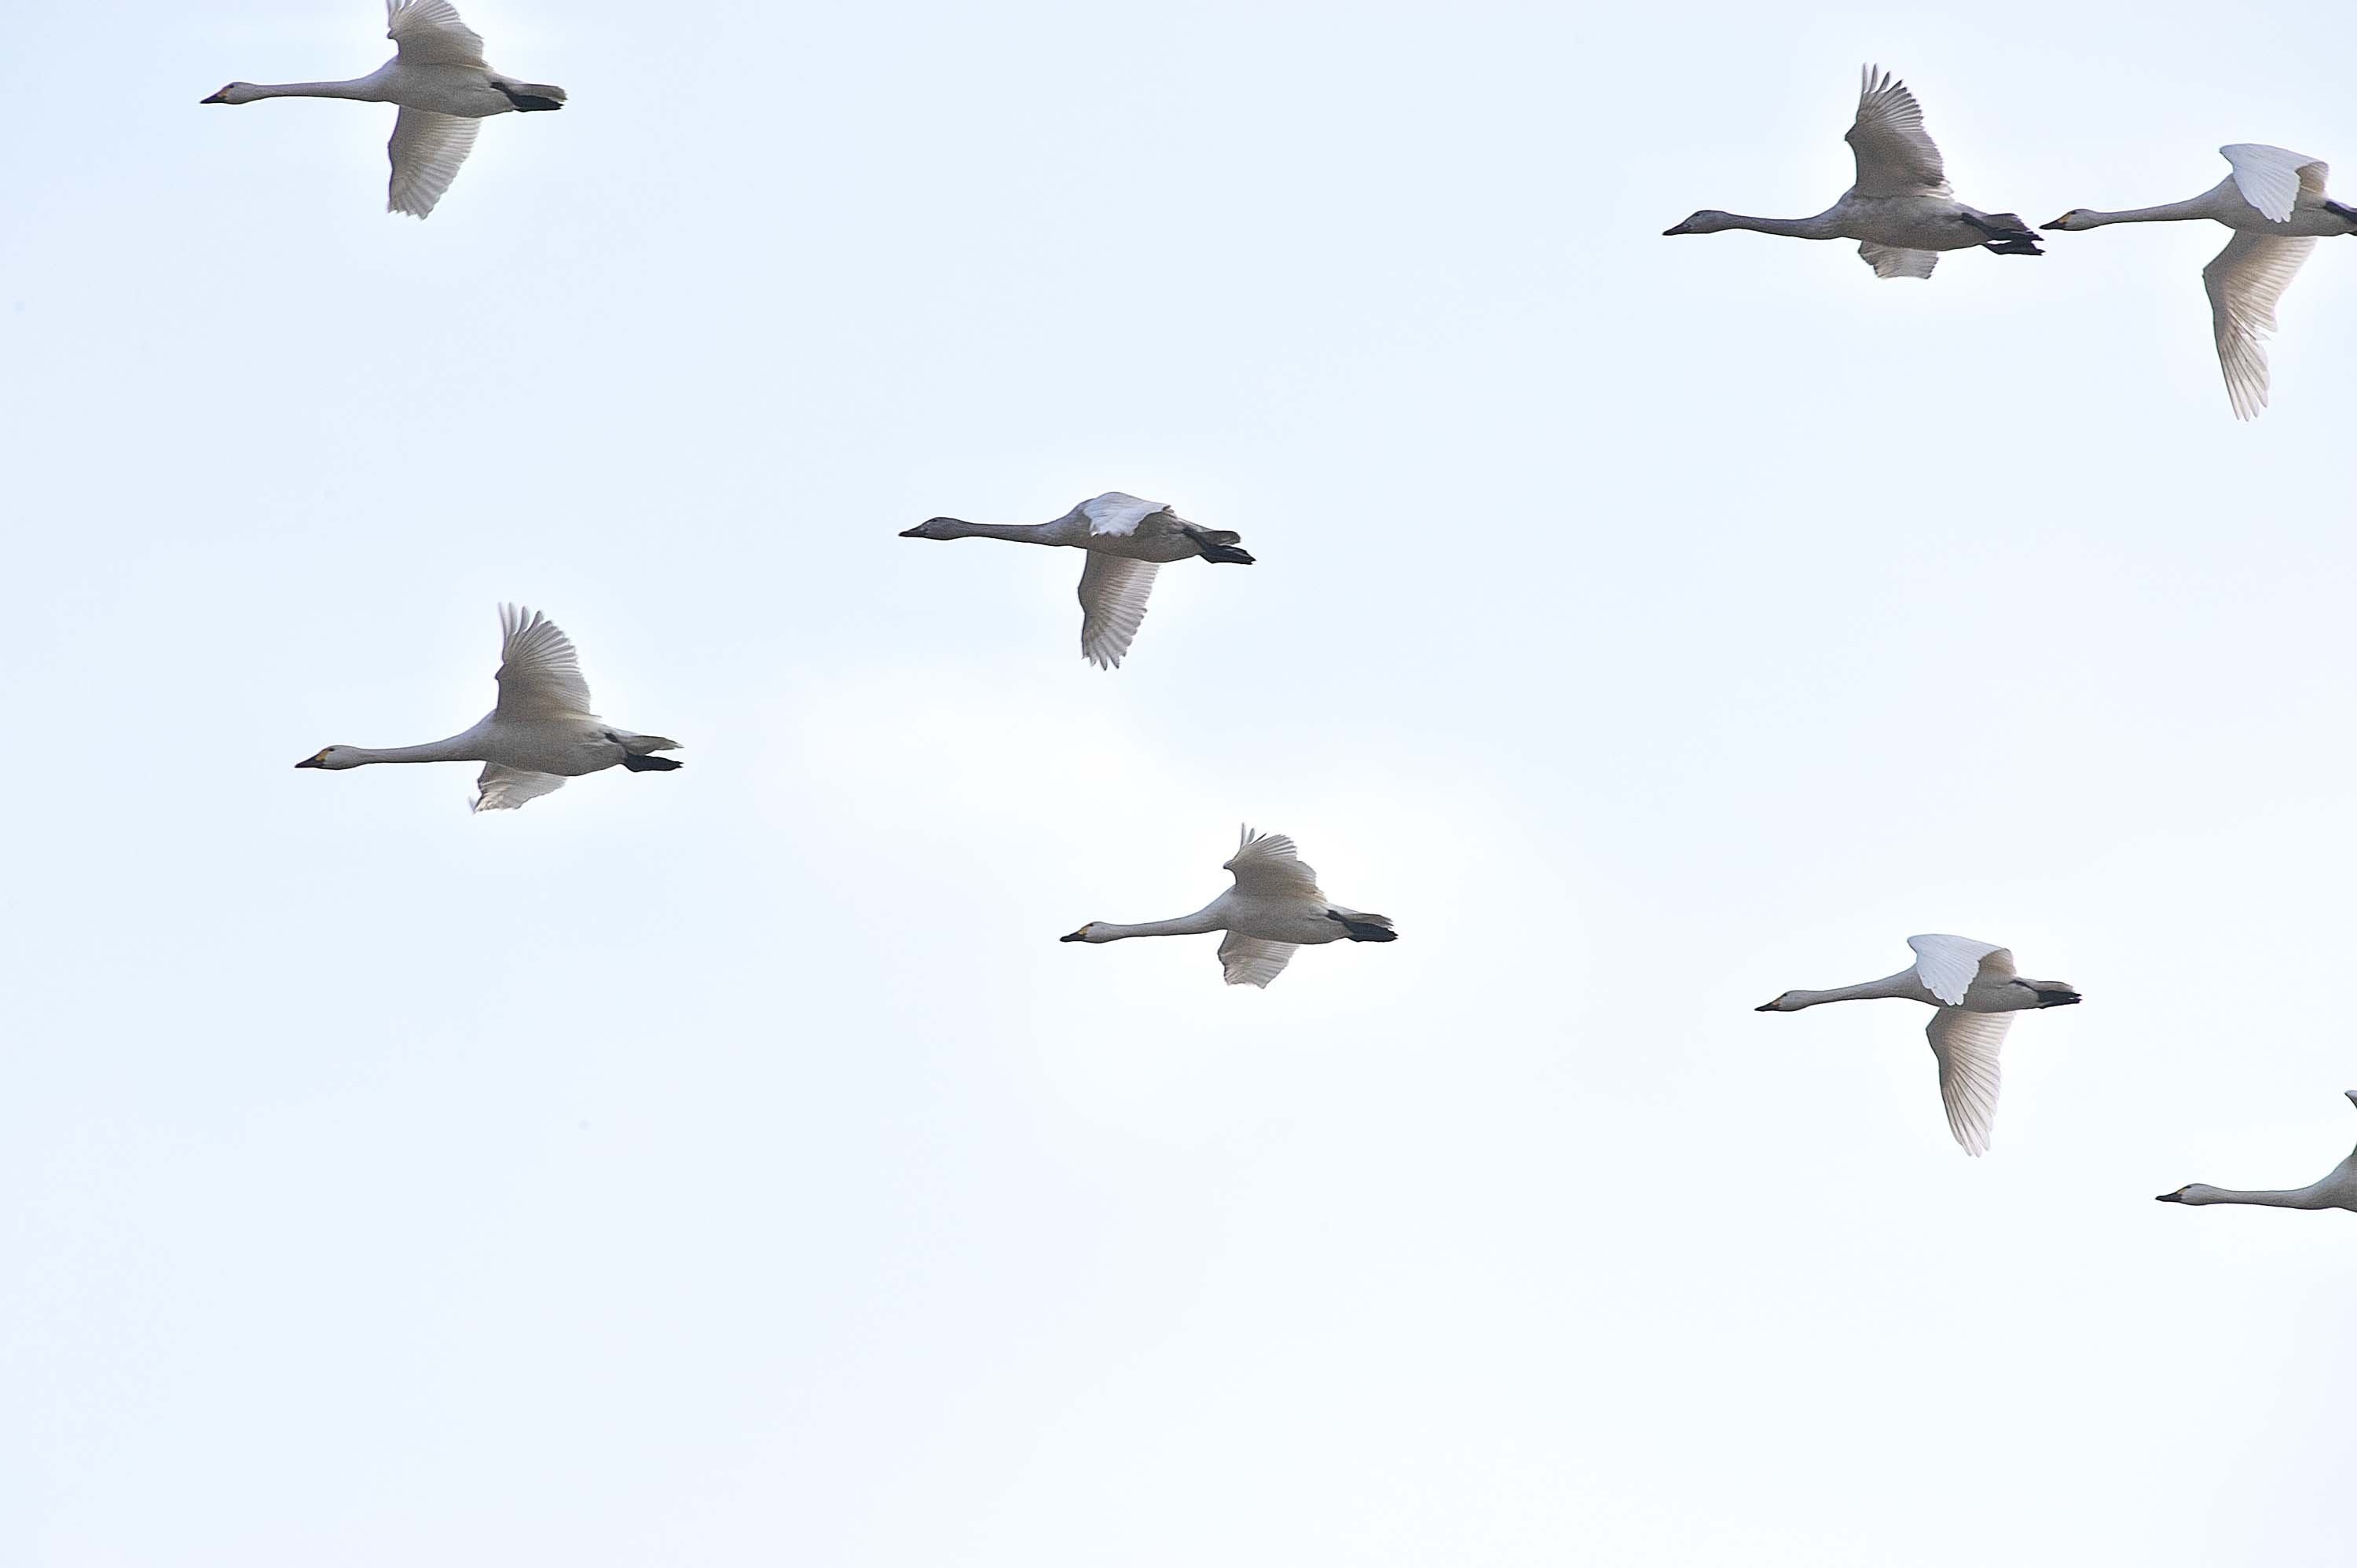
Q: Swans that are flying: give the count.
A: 8